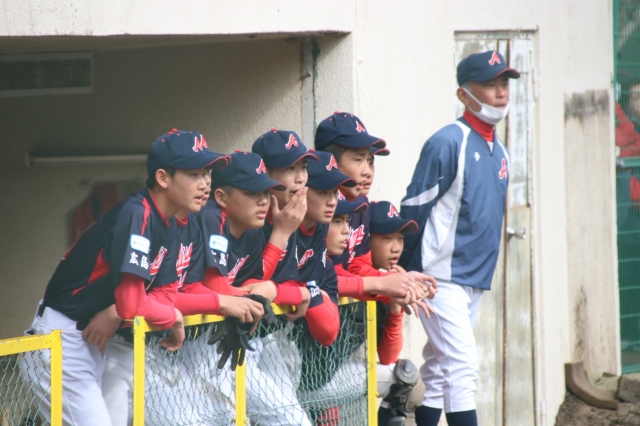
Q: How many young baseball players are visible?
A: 9